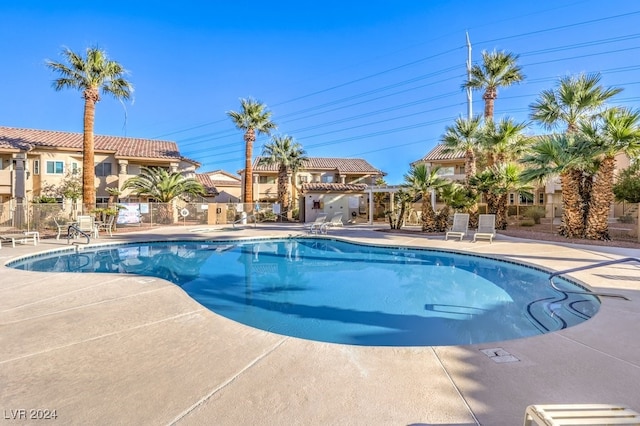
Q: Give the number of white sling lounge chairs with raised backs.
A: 4